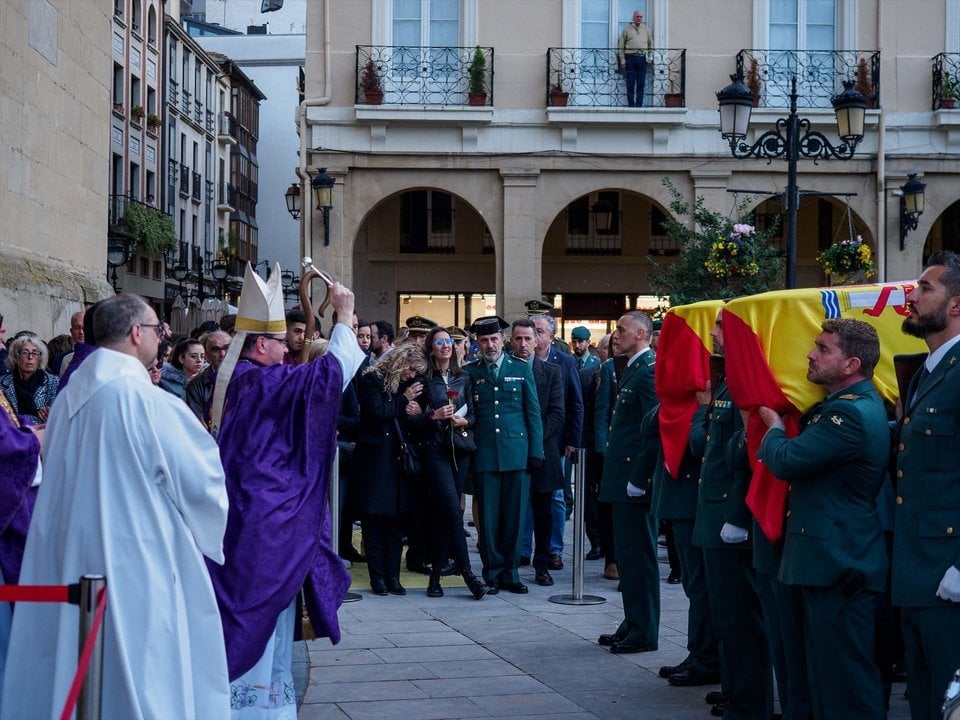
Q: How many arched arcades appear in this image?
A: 4